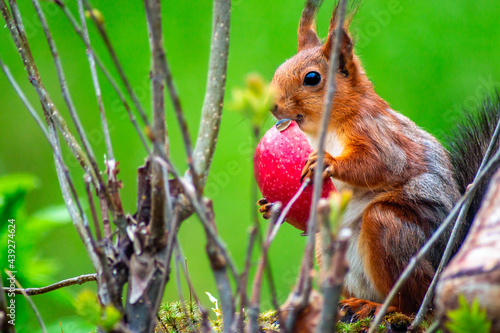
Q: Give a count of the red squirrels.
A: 1